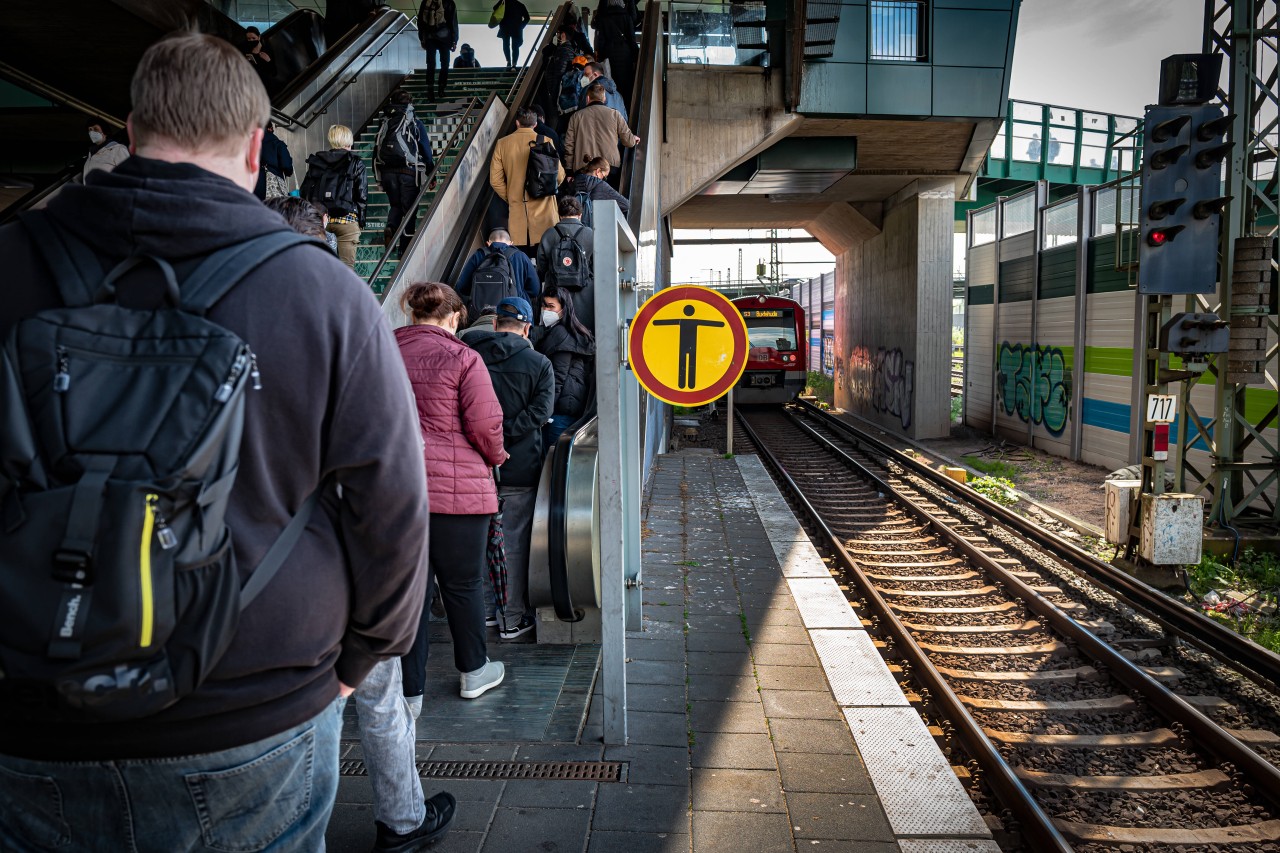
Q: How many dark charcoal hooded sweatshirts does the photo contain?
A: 1